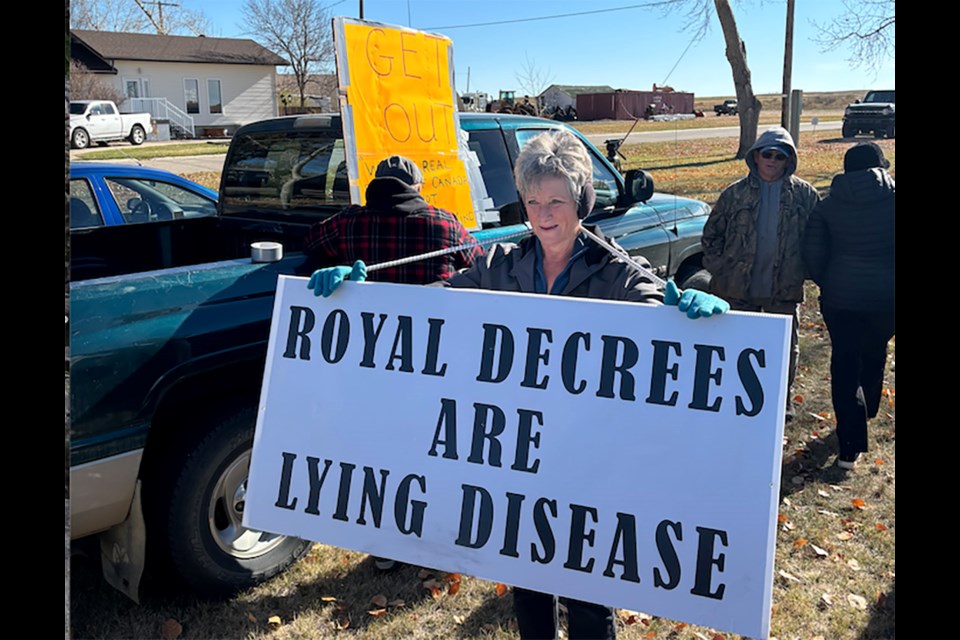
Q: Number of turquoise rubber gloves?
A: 2